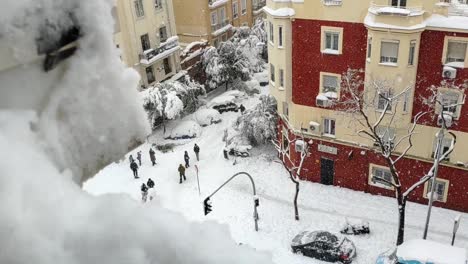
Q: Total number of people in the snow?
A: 9